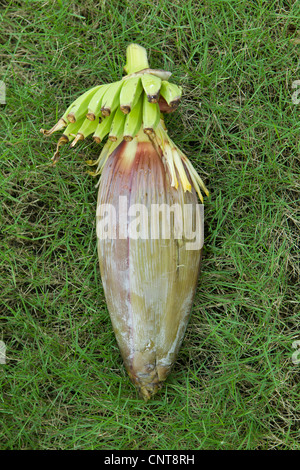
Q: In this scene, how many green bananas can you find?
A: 13